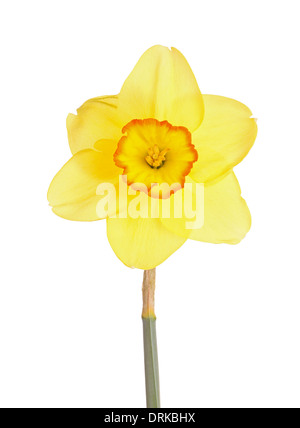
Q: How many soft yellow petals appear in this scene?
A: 6